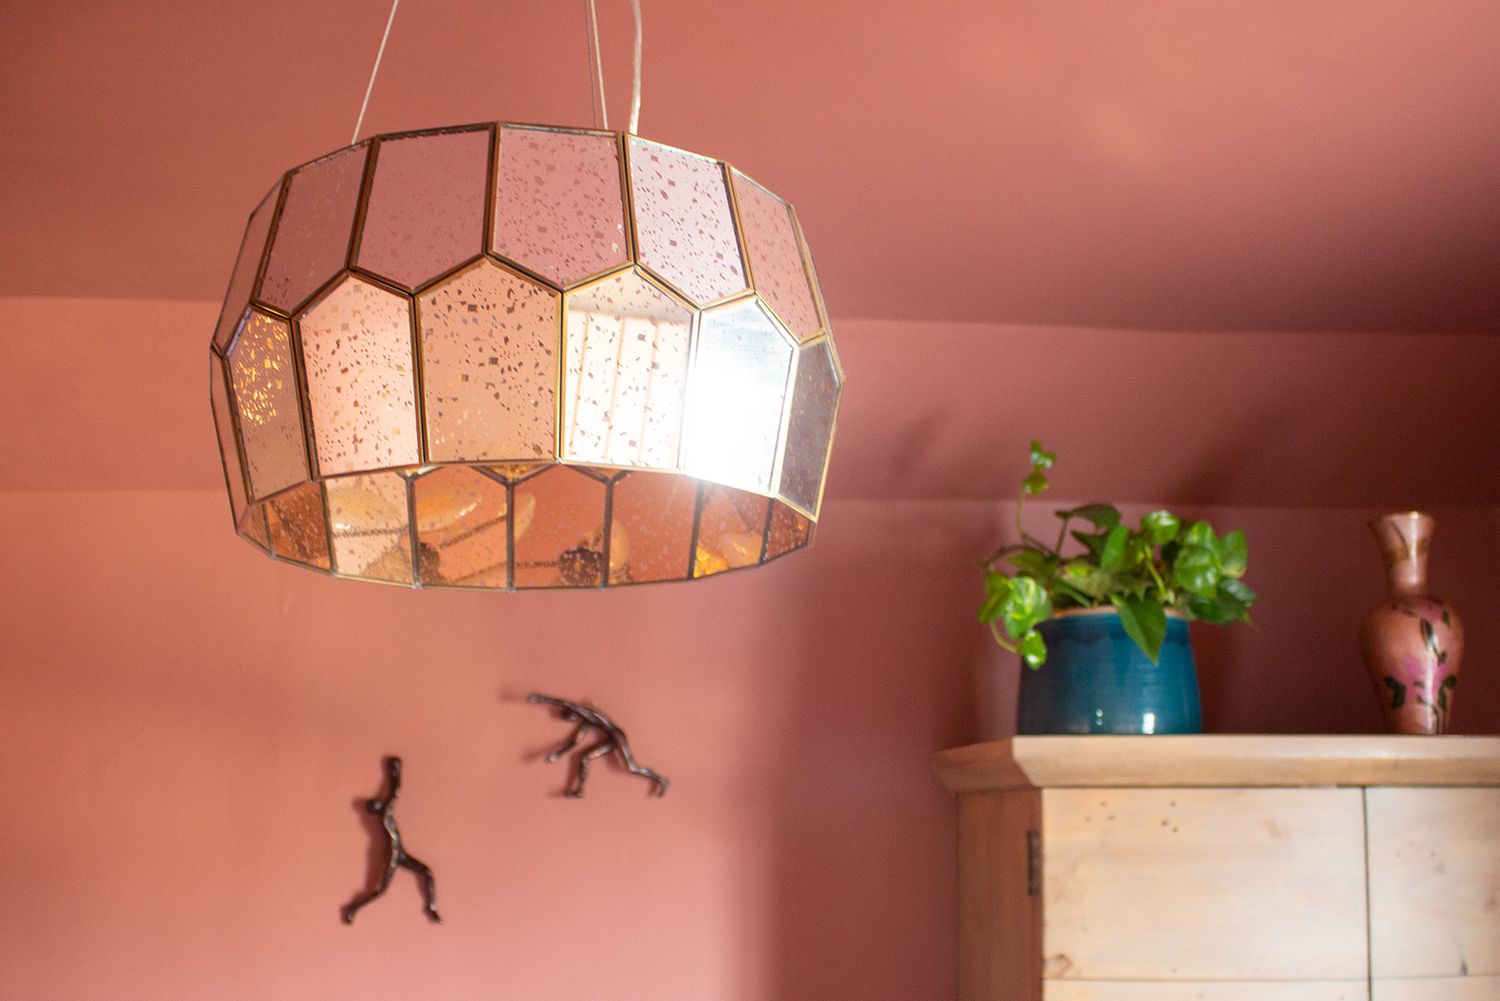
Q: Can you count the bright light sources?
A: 1